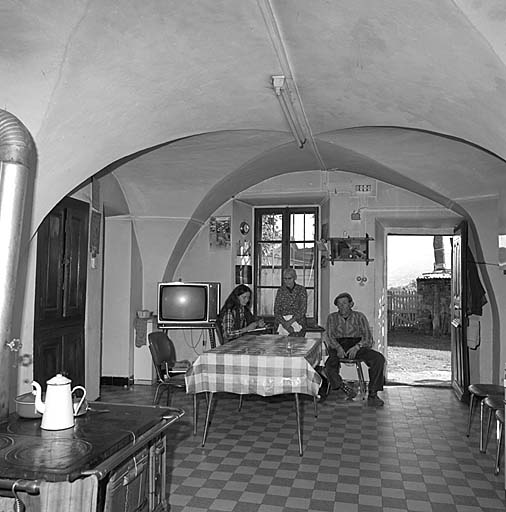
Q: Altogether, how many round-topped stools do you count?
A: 3